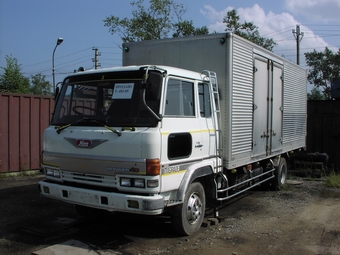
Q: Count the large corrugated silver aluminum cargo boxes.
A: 1